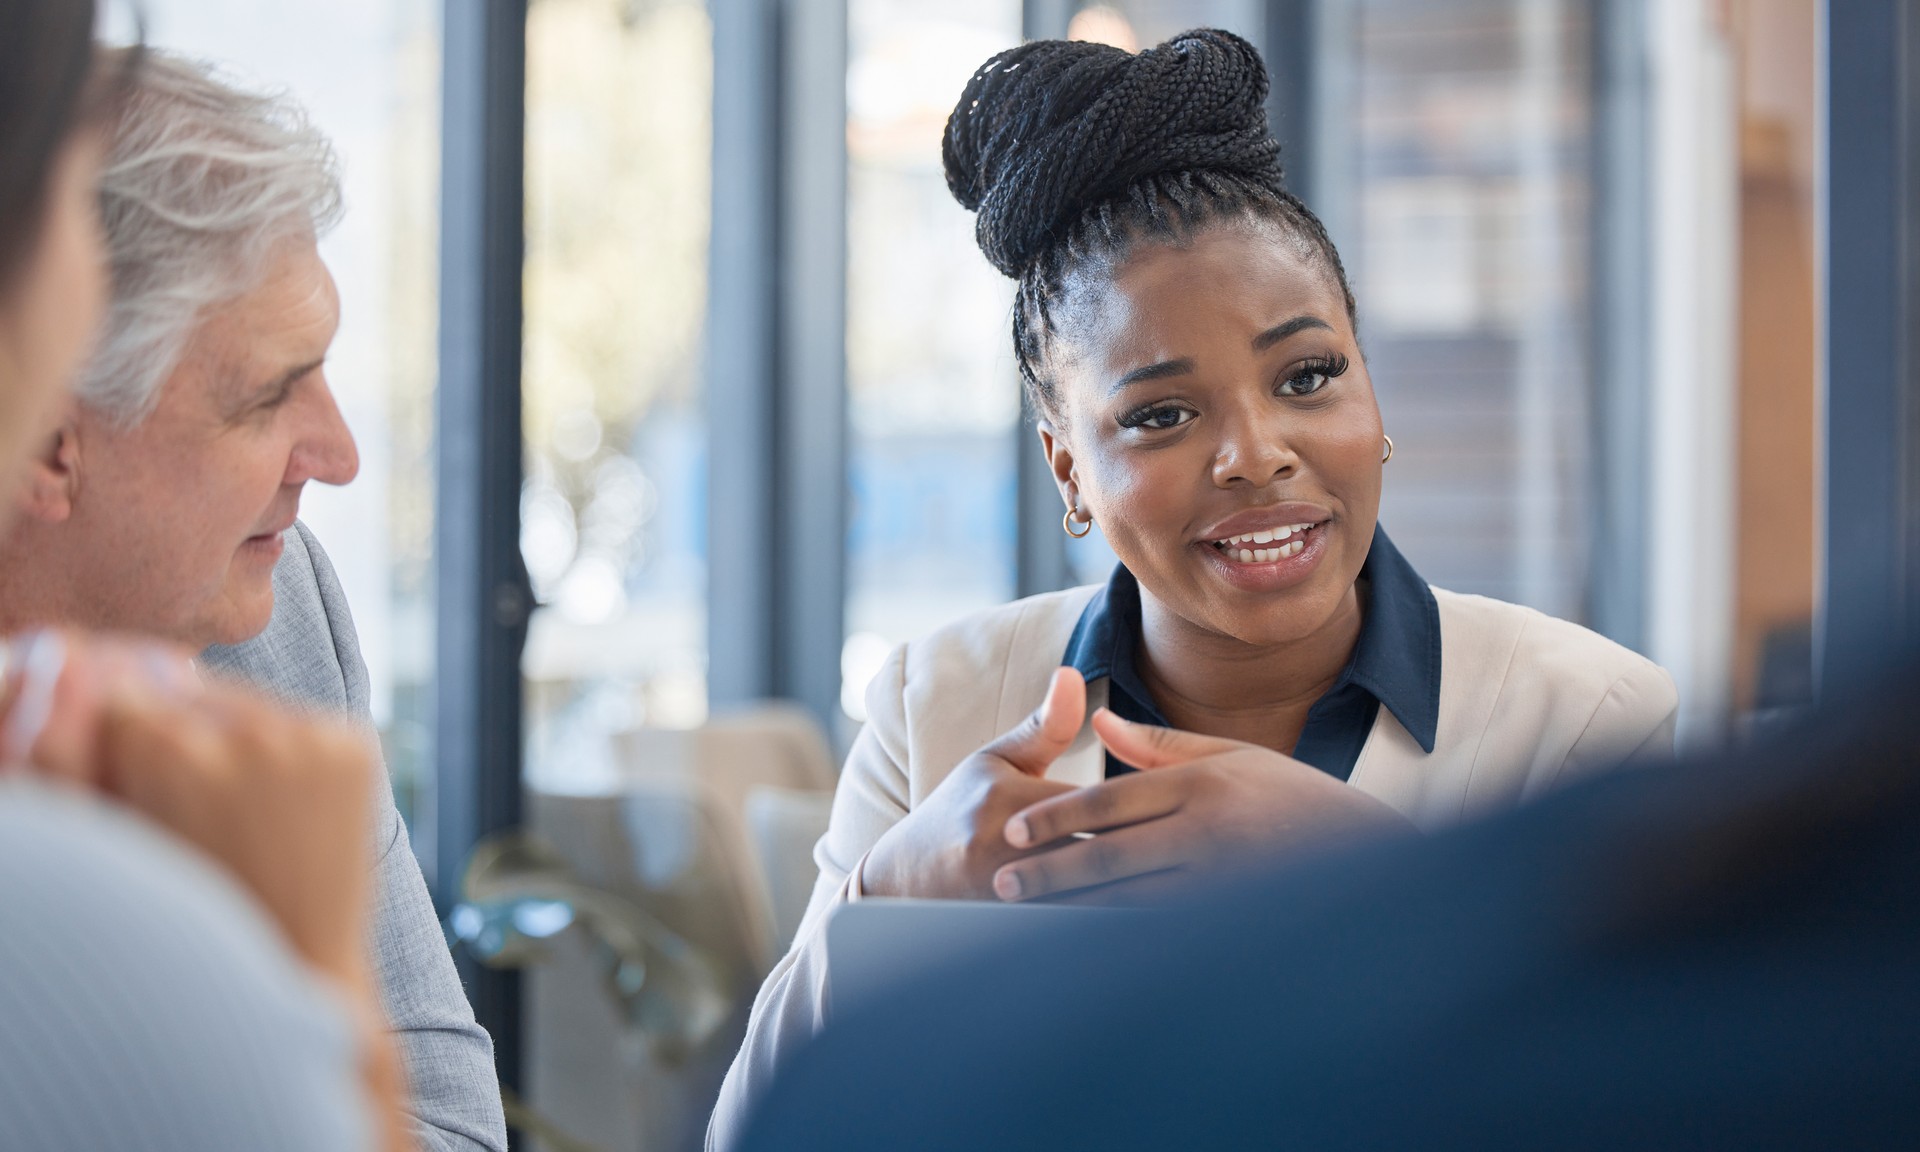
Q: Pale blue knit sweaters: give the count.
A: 1